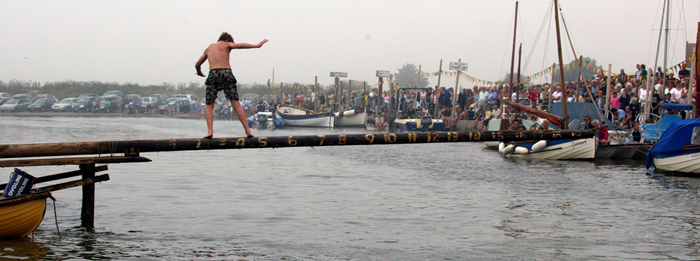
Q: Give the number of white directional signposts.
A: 3